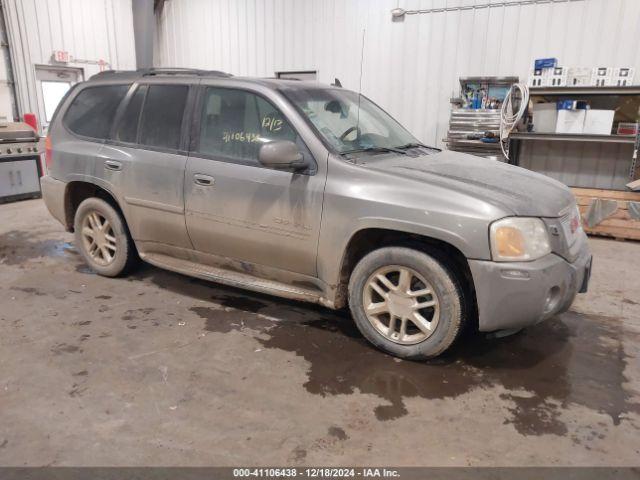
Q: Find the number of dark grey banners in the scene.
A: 1